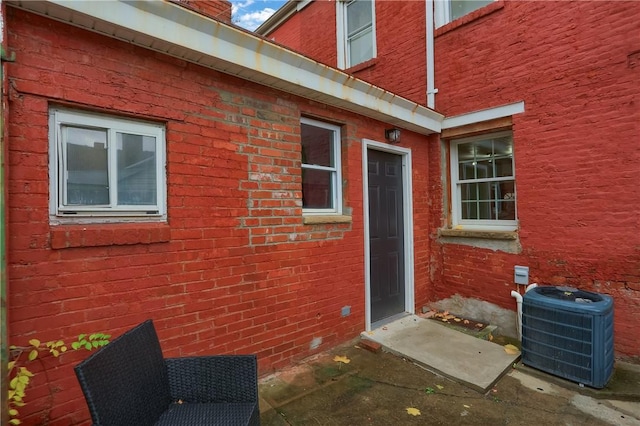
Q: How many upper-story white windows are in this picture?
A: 2